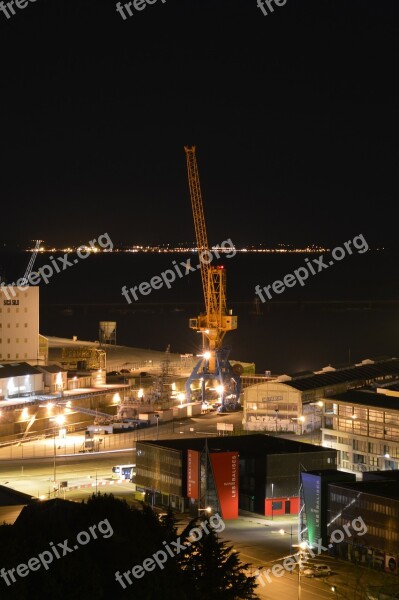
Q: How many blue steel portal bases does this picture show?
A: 1